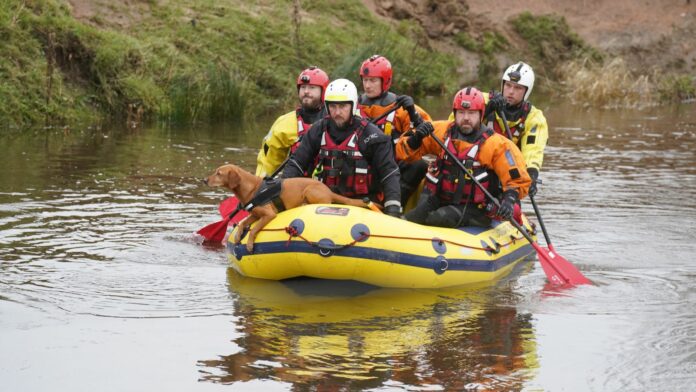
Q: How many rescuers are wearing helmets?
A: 5